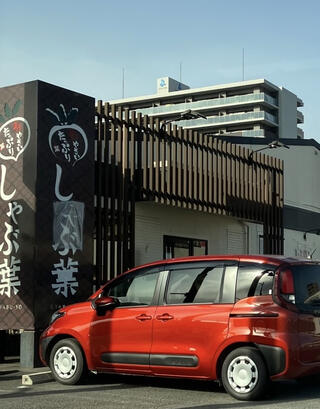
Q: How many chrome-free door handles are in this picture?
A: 2